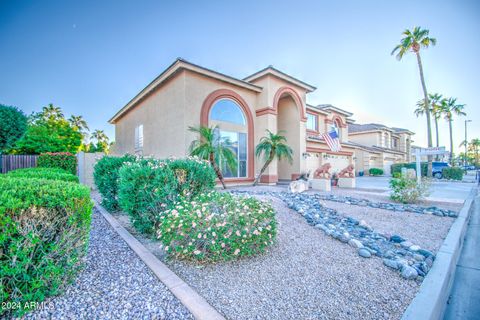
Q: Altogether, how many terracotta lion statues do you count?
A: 2